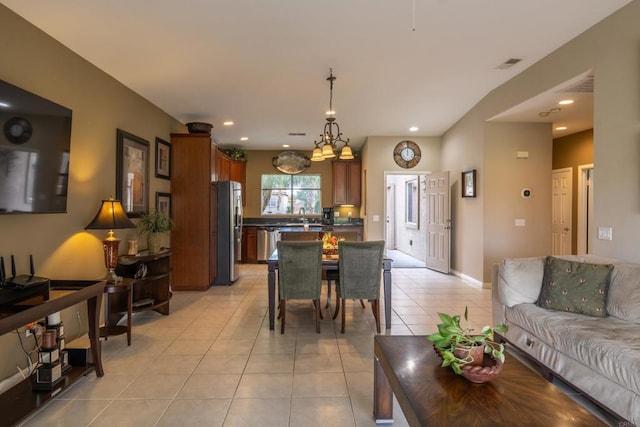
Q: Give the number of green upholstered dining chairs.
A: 2